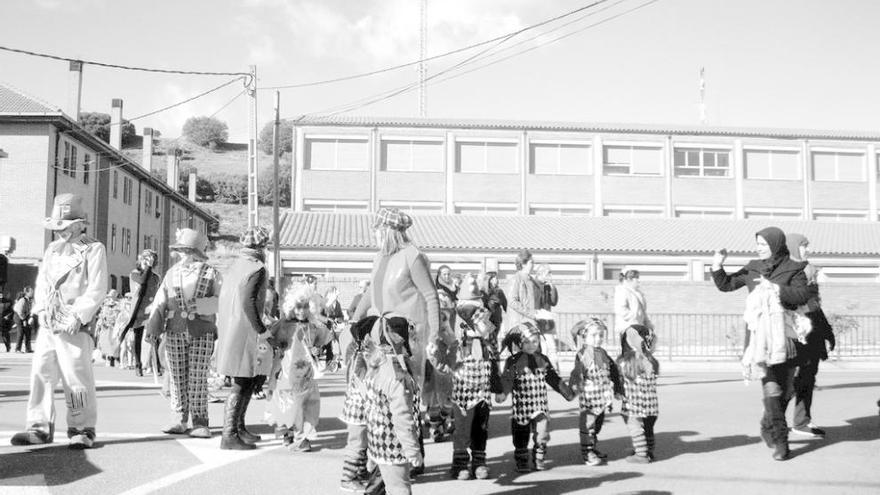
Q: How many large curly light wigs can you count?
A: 1